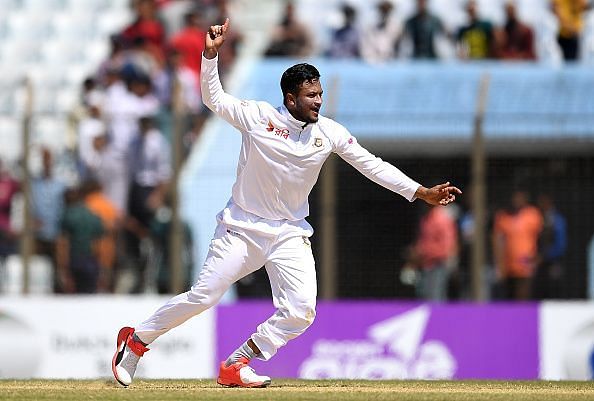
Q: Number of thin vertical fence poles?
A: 4